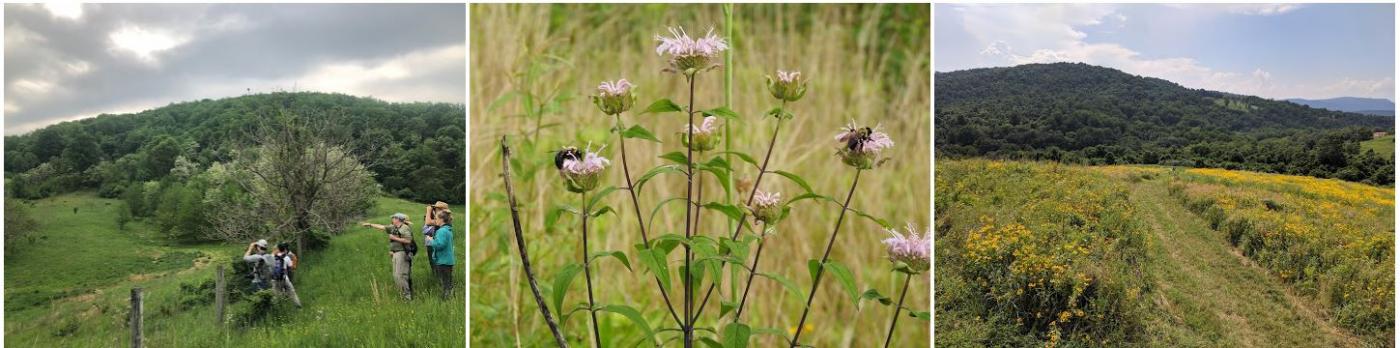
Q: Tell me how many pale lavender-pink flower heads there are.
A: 8